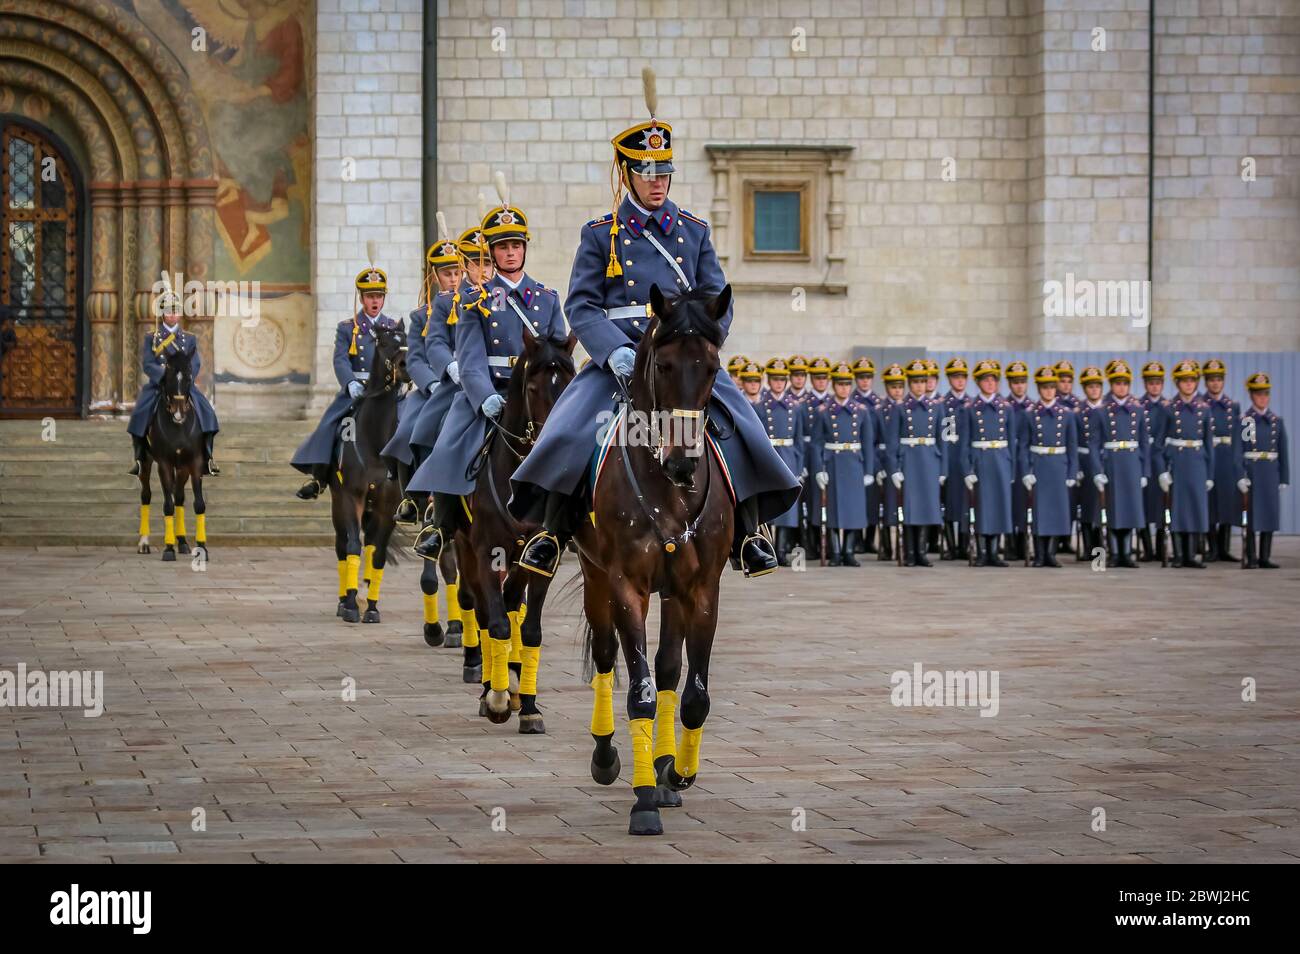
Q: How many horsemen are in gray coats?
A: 6